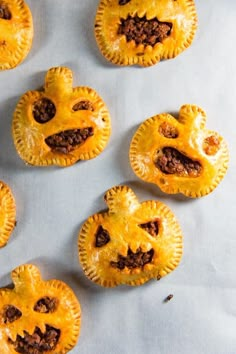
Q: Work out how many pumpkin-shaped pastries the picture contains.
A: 7